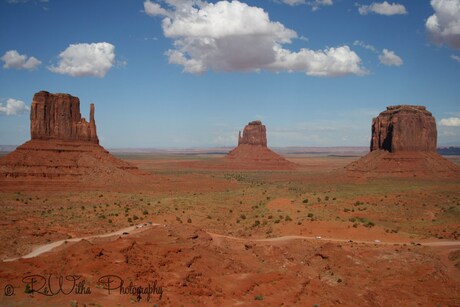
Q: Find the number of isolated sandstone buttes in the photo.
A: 3